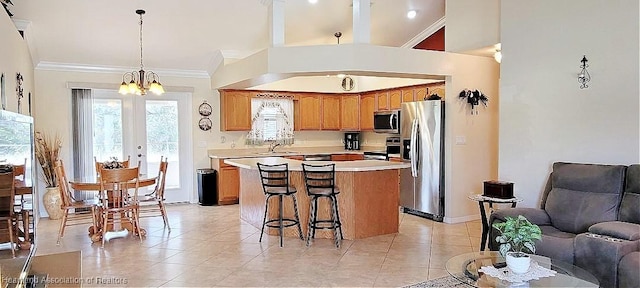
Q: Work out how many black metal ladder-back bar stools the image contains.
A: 2